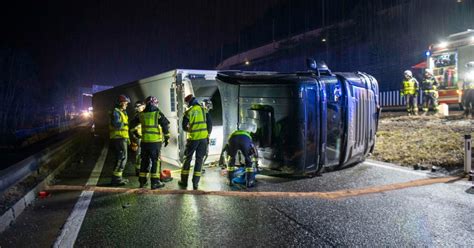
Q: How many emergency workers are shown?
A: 9